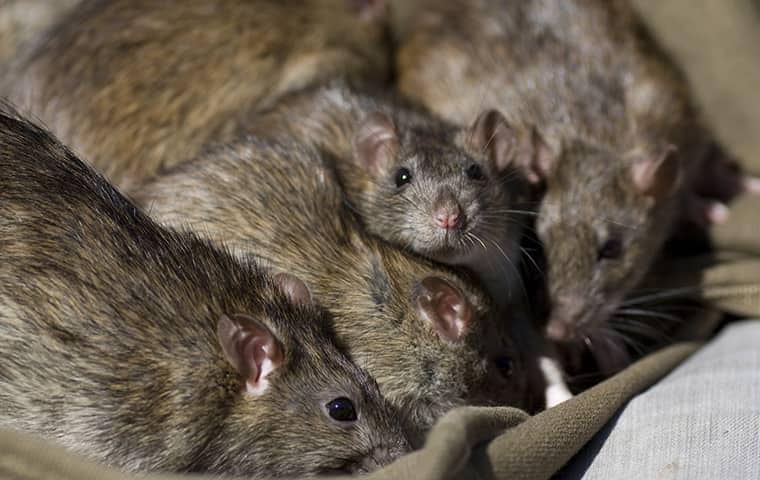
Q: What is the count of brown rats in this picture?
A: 5